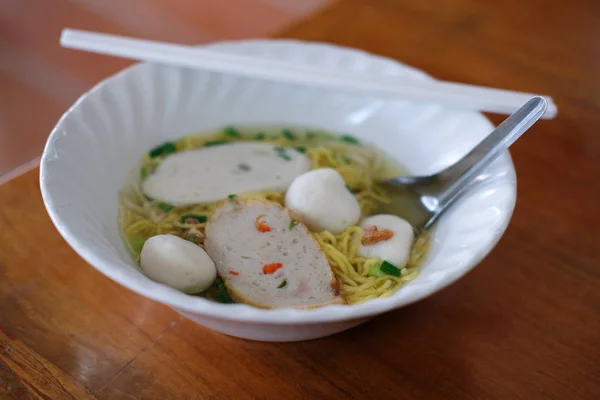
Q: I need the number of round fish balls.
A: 3